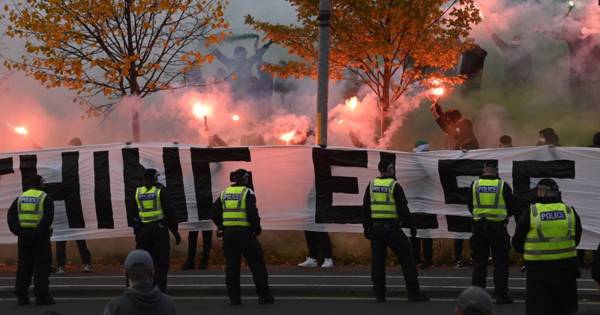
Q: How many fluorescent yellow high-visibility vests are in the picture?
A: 6